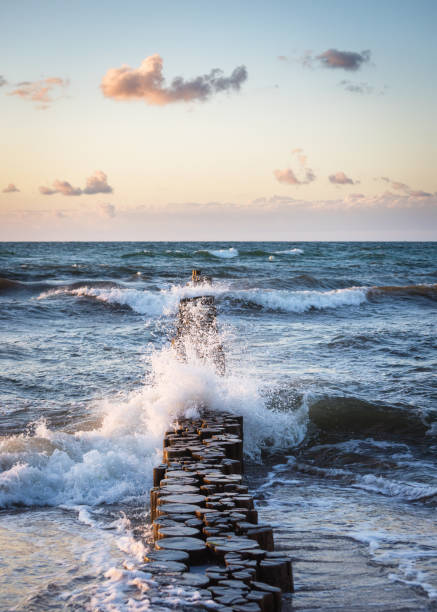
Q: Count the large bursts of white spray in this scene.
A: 1